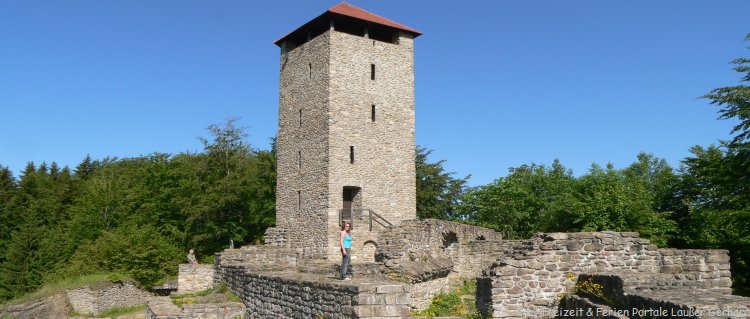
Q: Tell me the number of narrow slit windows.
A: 7